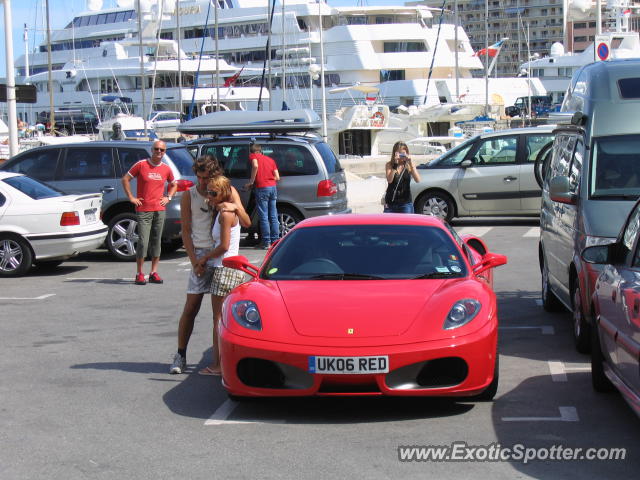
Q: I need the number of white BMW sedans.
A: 1